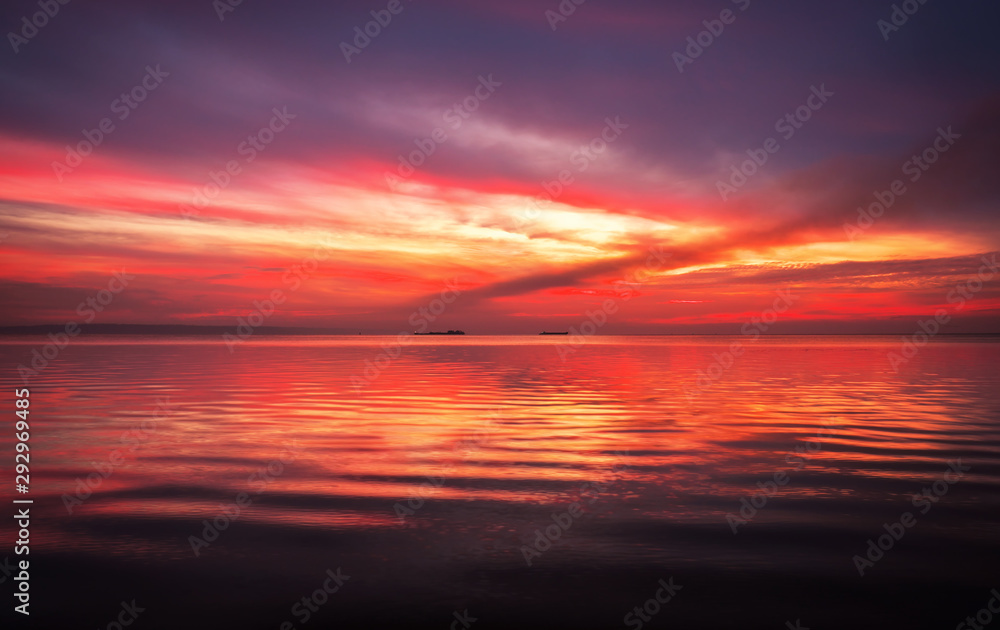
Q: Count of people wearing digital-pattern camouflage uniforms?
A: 0